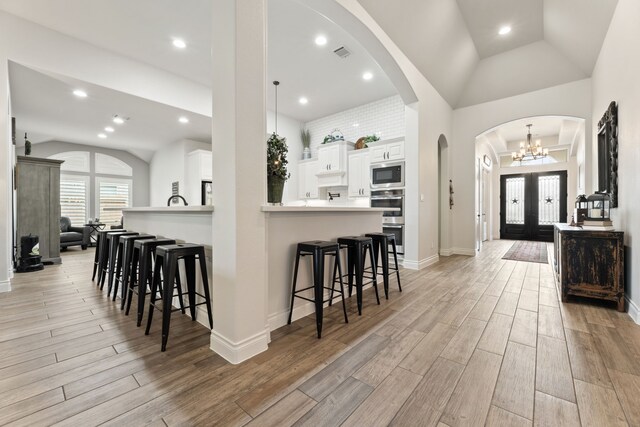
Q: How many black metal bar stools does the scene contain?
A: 8